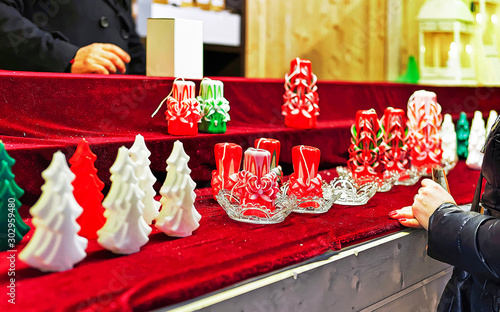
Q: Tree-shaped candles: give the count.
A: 10